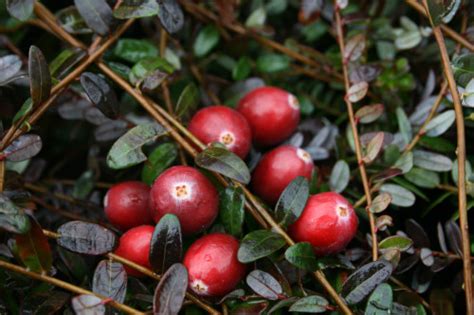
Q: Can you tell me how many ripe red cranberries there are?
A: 8